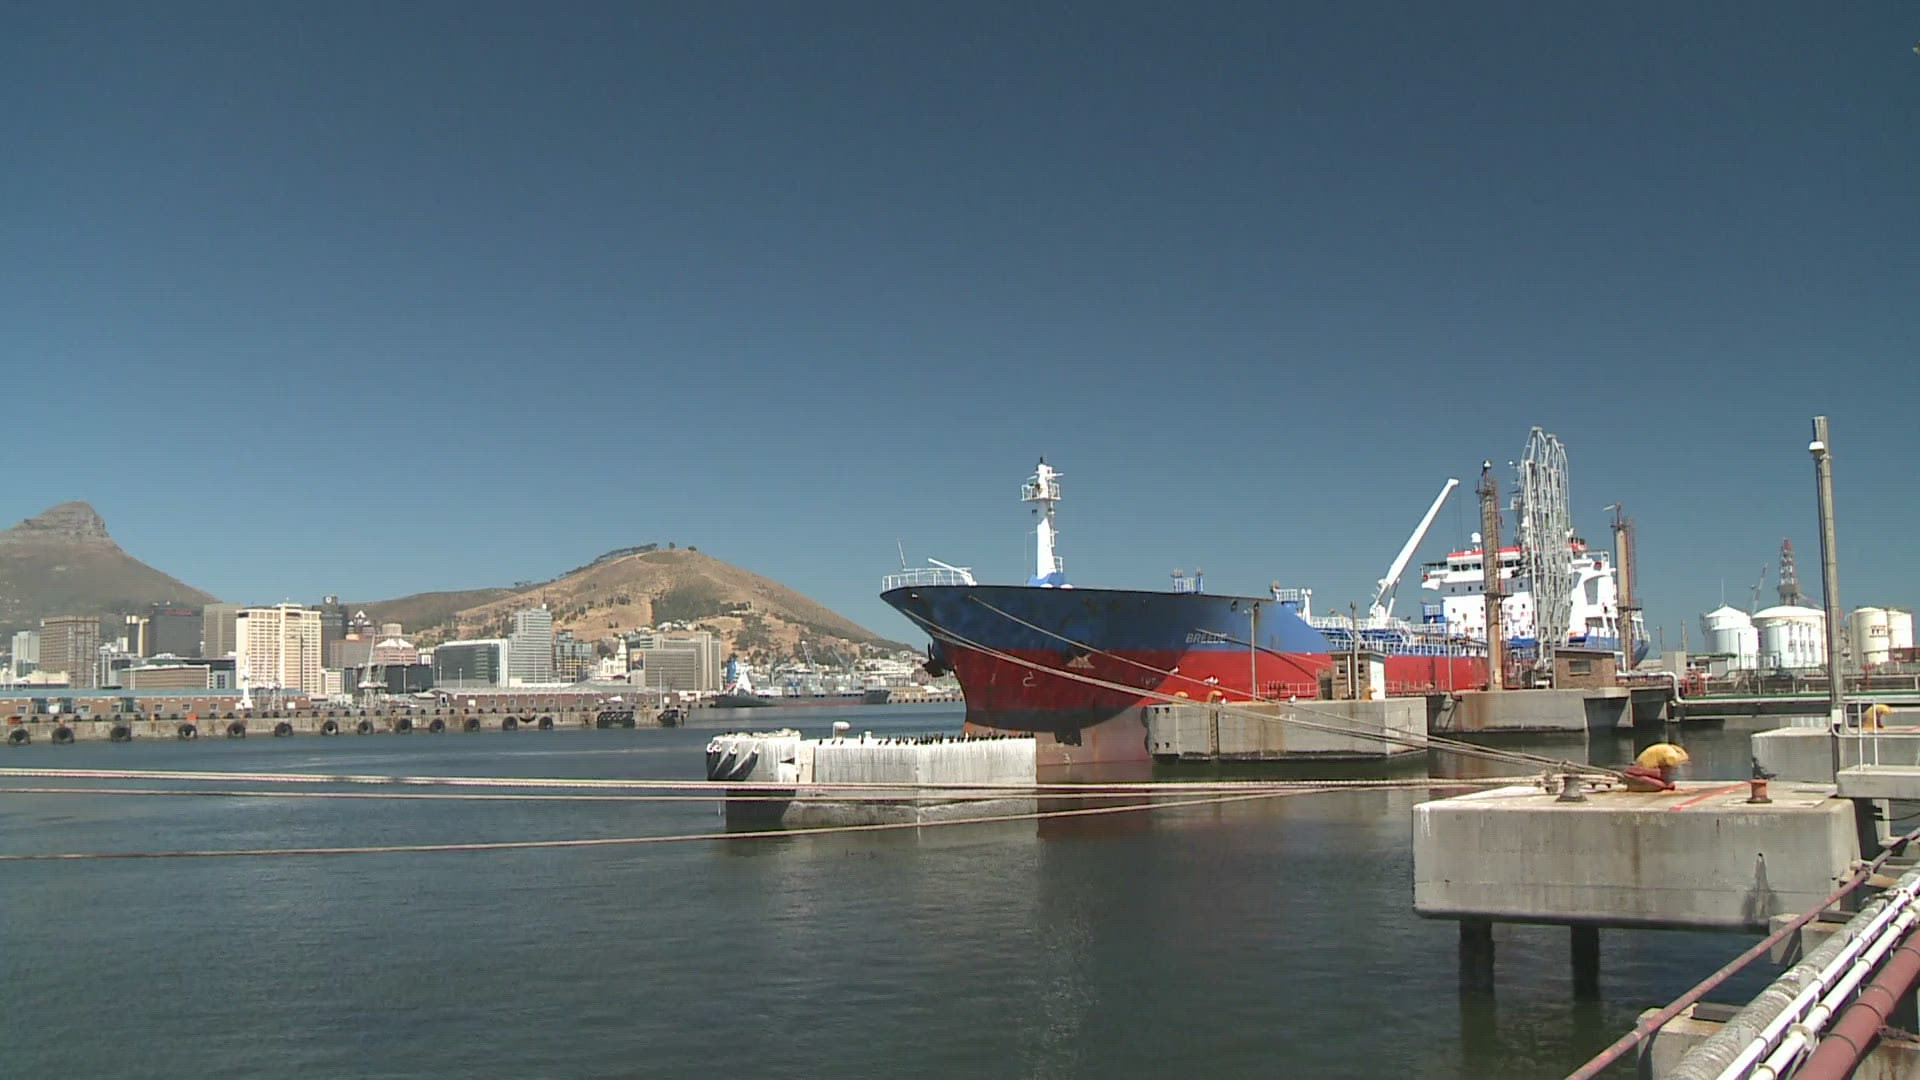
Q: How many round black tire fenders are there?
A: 13